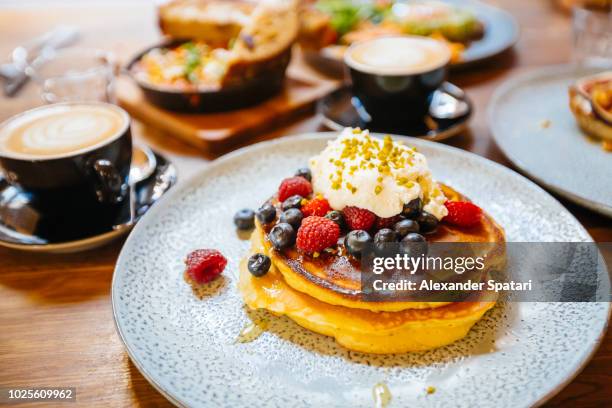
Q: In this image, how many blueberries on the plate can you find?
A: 14